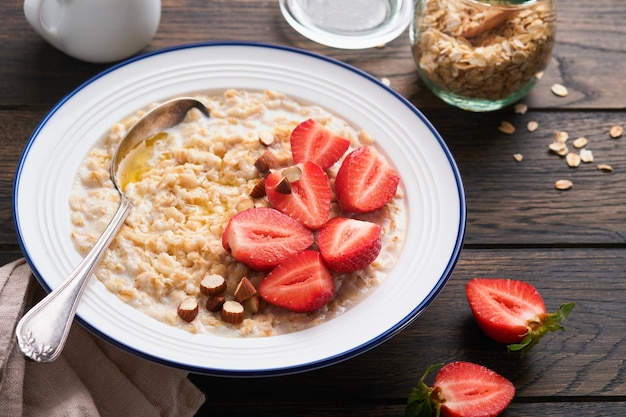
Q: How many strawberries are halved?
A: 8